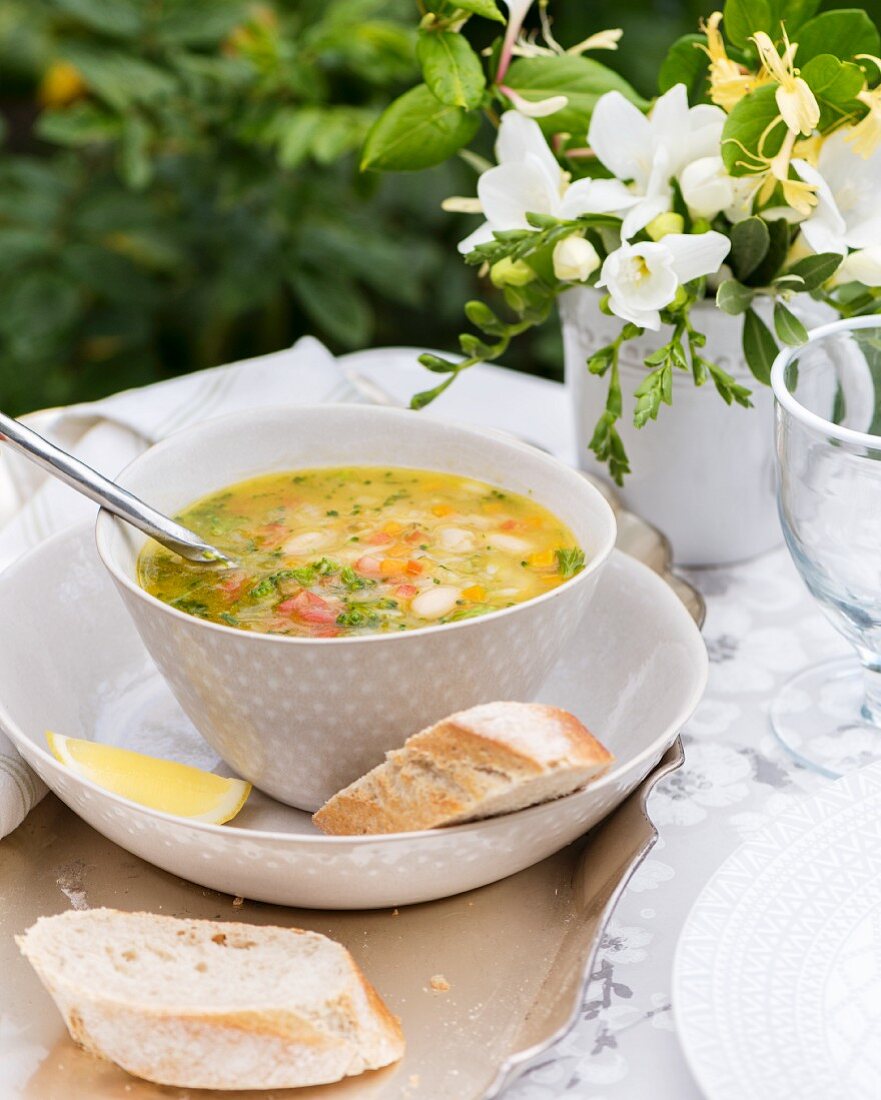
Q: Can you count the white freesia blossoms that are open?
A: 4